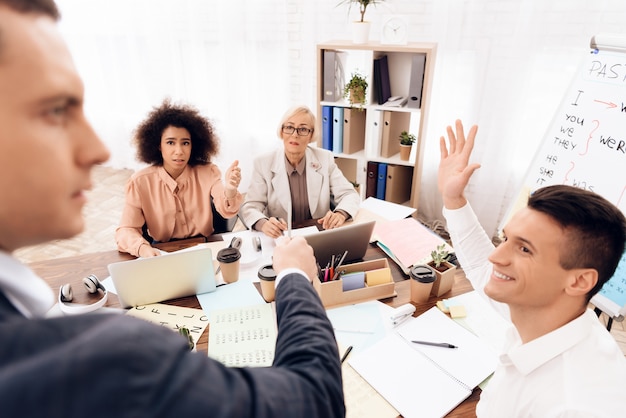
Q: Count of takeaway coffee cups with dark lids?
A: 3